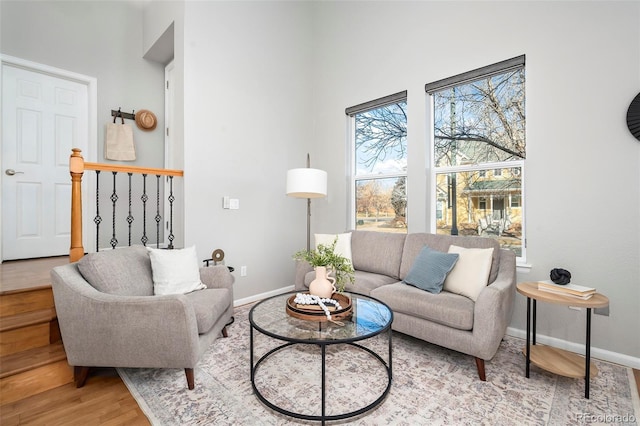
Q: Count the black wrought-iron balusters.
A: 6